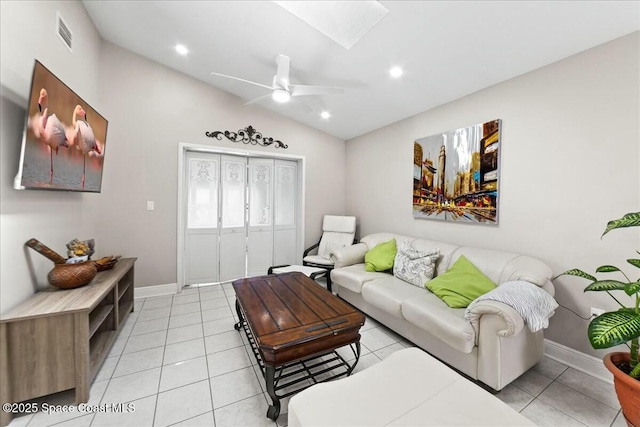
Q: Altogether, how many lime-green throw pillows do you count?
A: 2